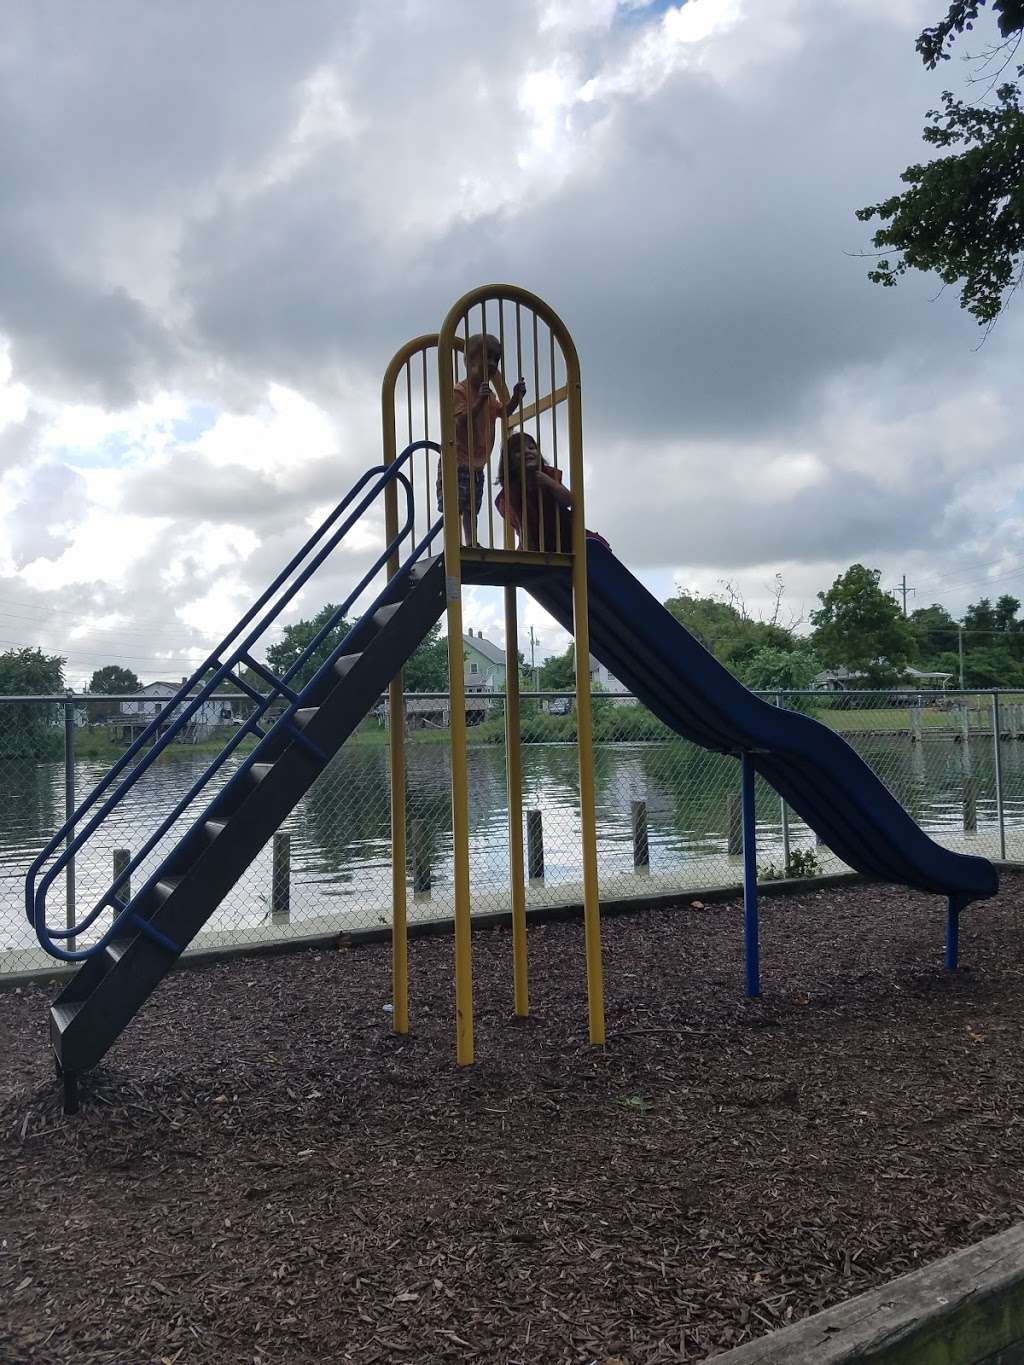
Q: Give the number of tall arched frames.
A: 2